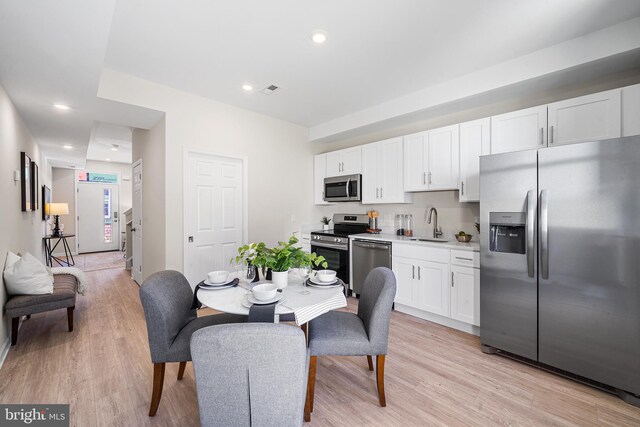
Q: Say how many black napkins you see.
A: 3